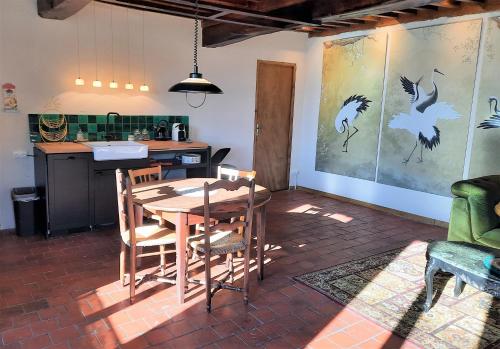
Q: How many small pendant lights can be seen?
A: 5